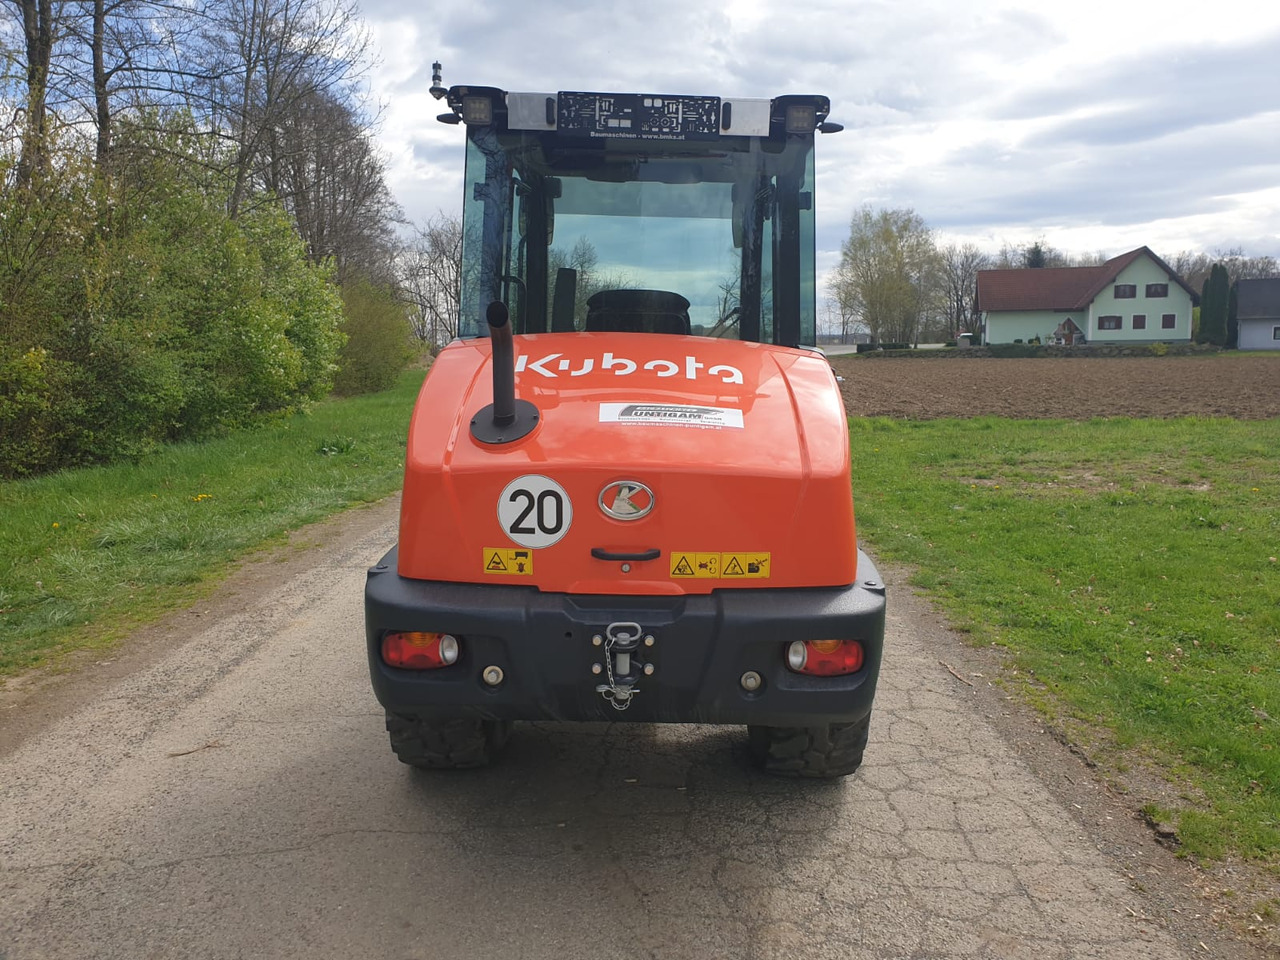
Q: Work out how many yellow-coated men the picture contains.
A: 0